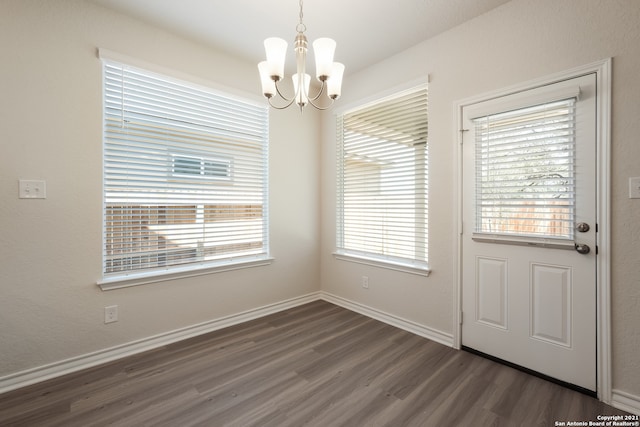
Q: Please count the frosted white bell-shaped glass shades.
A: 5